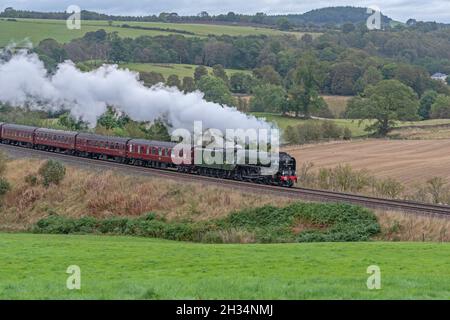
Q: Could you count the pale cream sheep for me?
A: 0